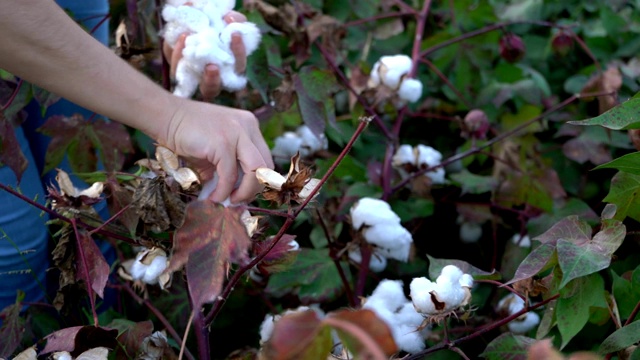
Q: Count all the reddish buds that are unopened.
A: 3